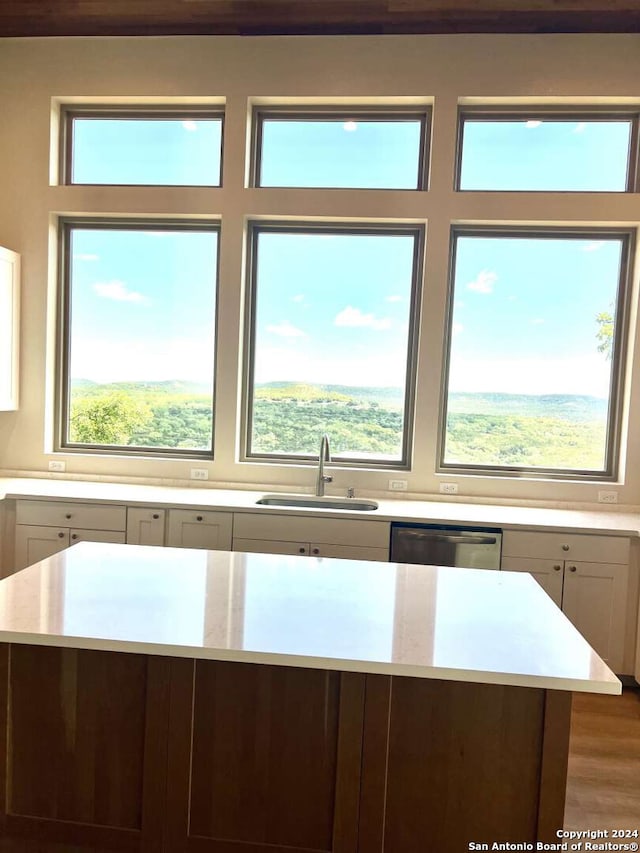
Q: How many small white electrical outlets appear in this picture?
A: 5